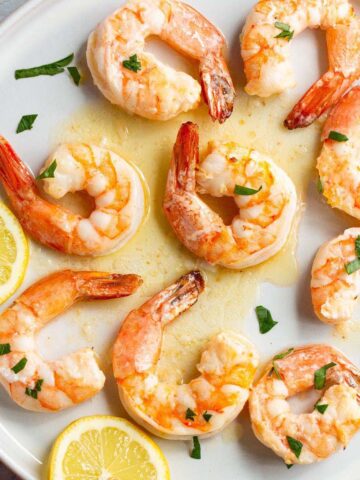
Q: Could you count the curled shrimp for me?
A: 9